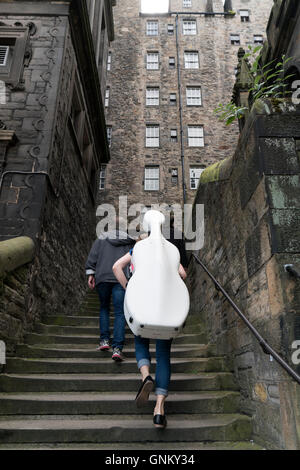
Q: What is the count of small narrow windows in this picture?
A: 5